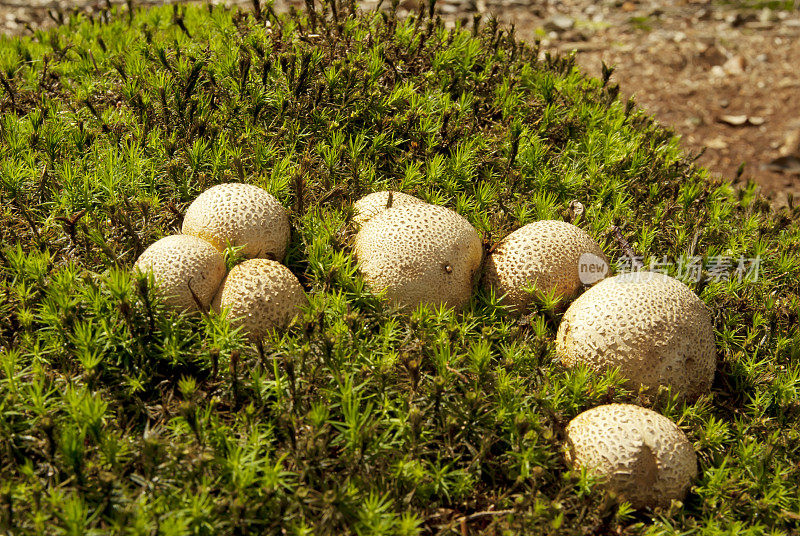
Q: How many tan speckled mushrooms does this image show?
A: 8